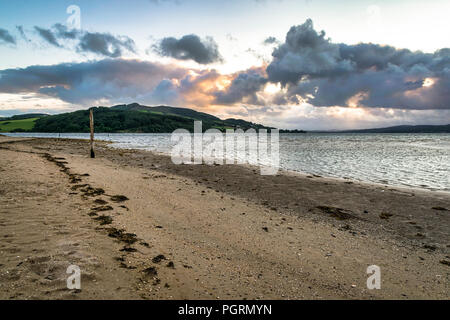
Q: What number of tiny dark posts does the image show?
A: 2